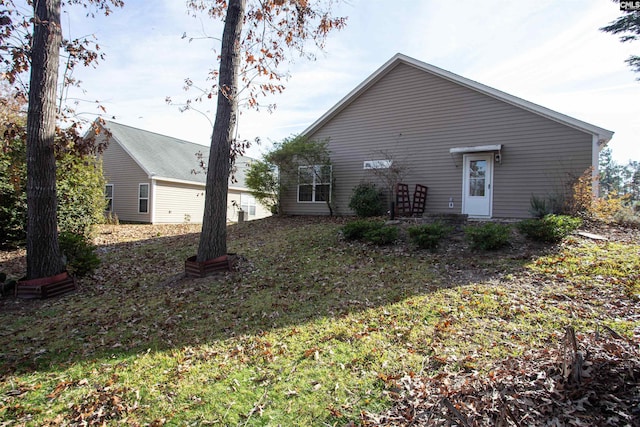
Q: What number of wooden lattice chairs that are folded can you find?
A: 2